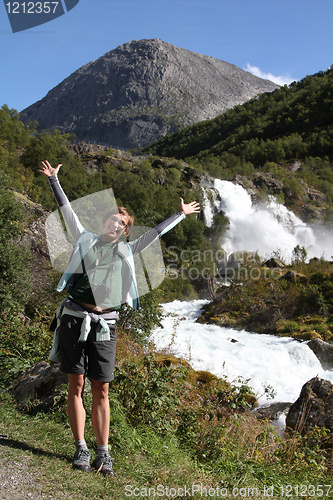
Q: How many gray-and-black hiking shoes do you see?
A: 2